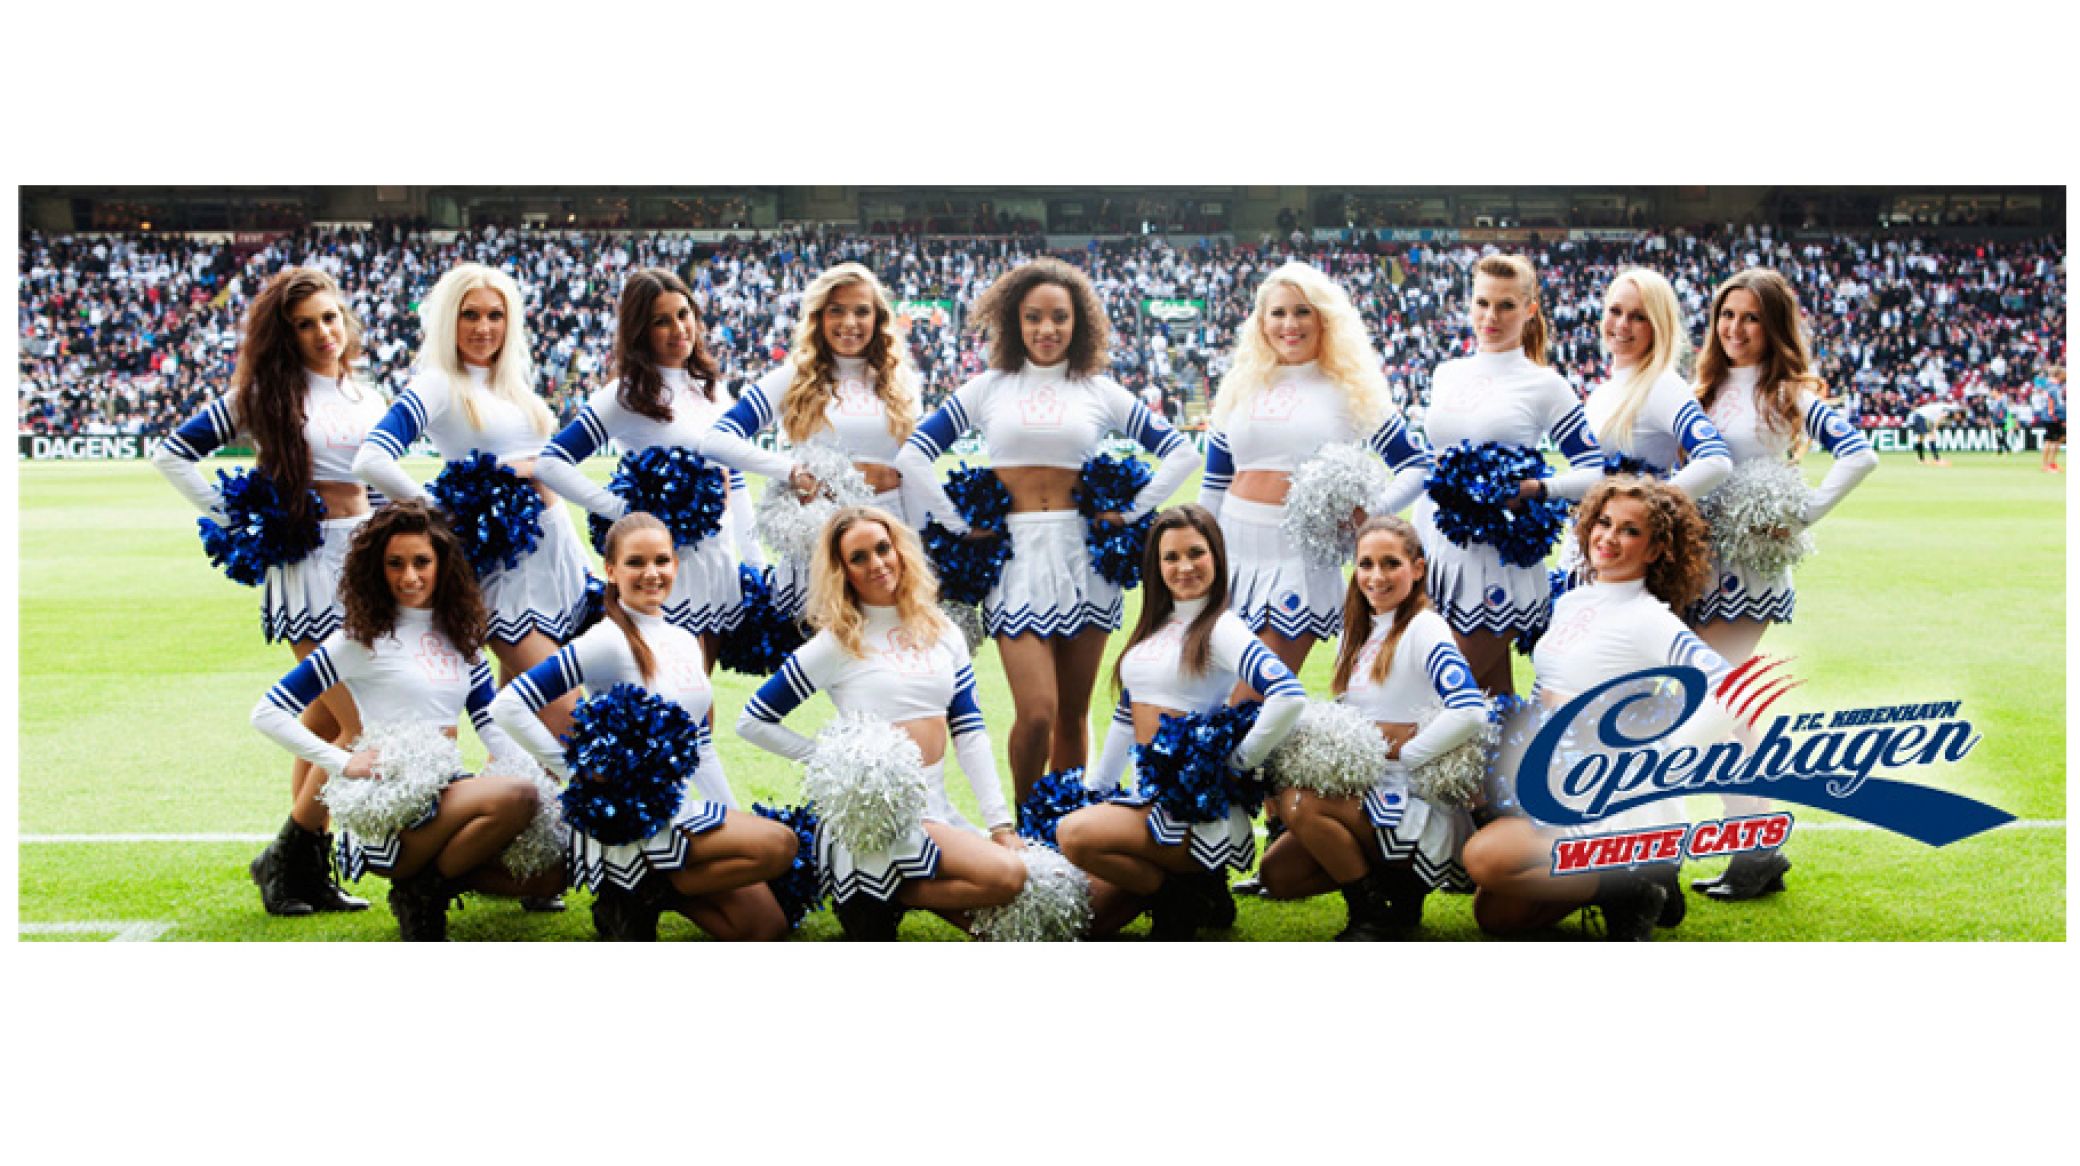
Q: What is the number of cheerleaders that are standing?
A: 9